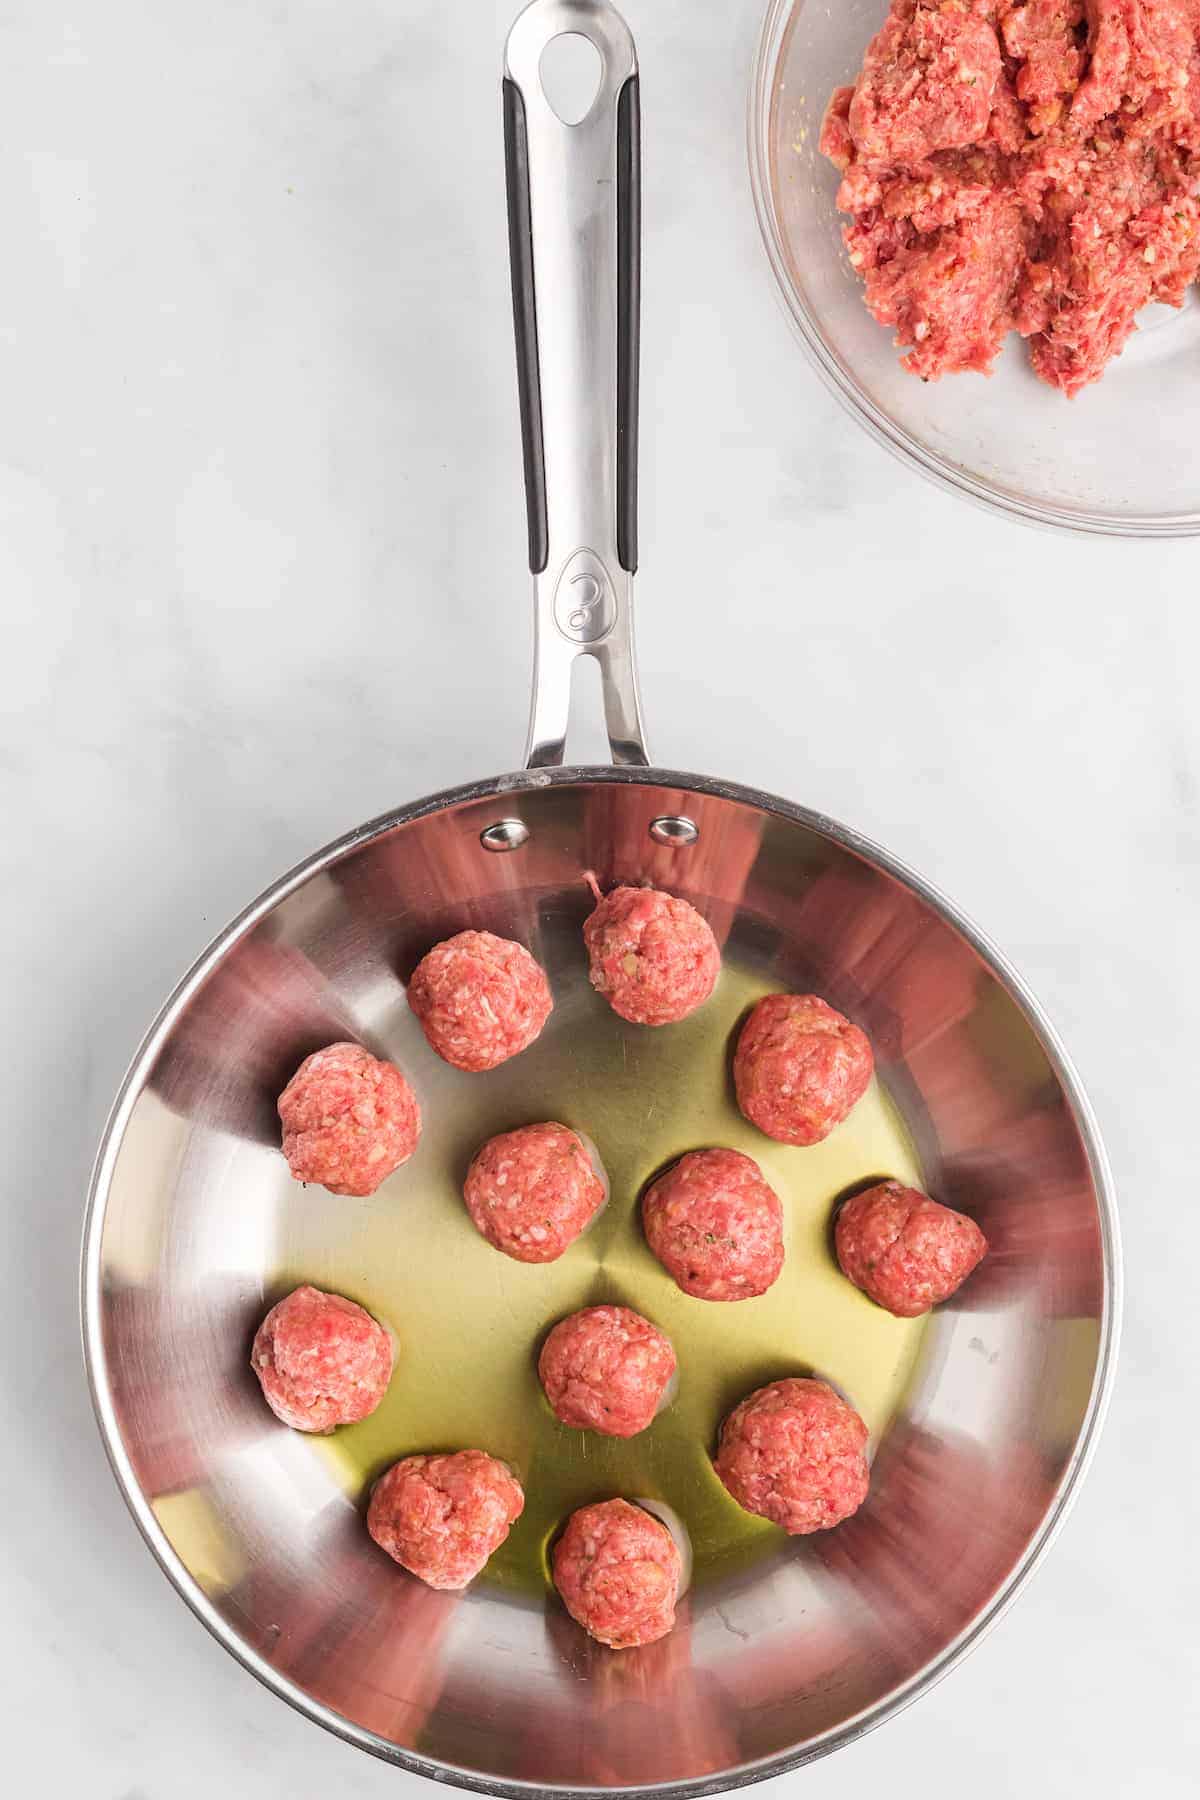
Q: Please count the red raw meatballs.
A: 12